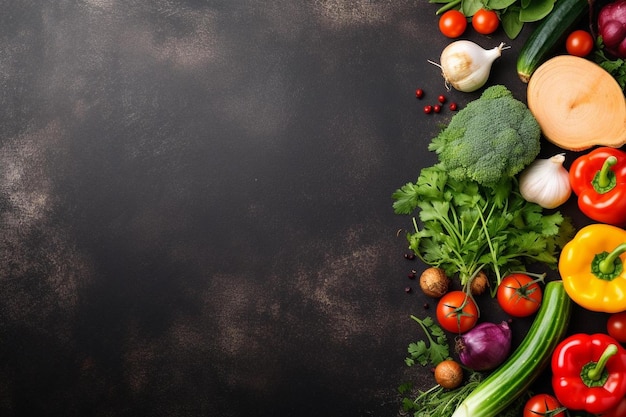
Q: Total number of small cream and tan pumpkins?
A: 0